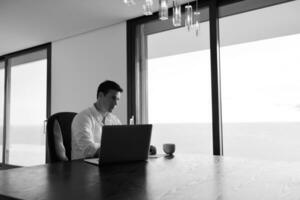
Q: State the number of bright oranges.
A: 0